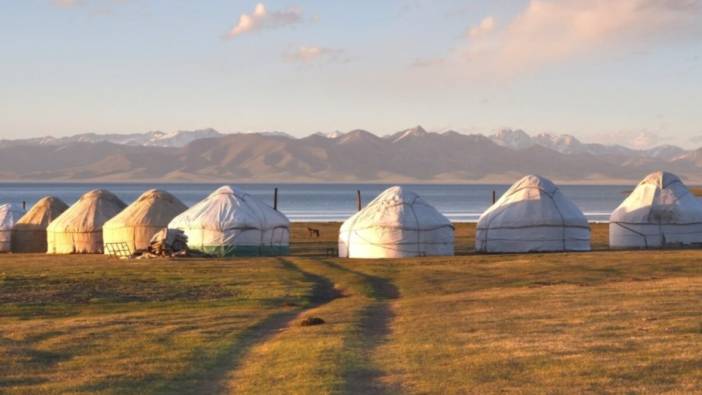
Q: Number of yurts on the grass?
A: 8